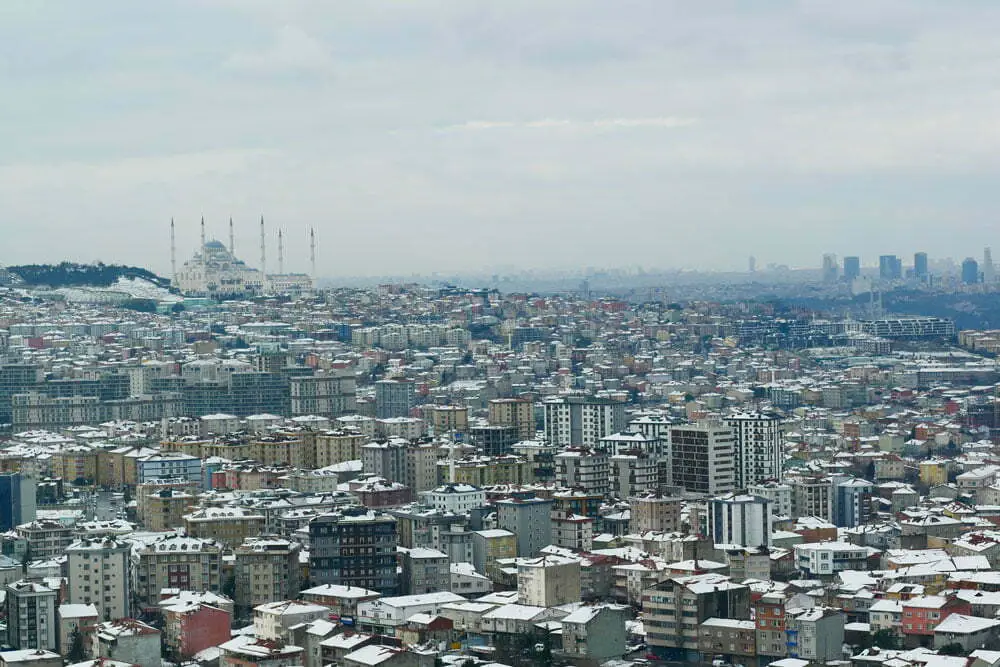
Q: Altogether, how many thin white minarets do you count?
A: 6